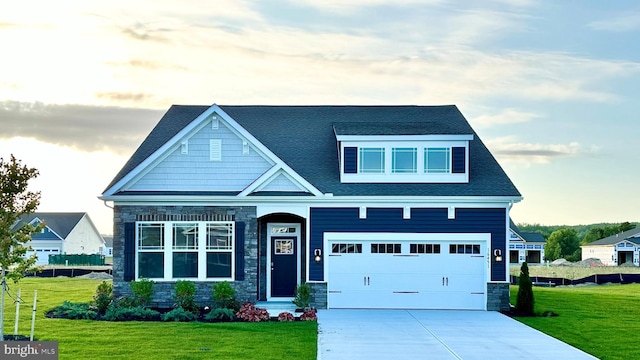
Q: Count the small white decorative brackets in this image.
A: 6